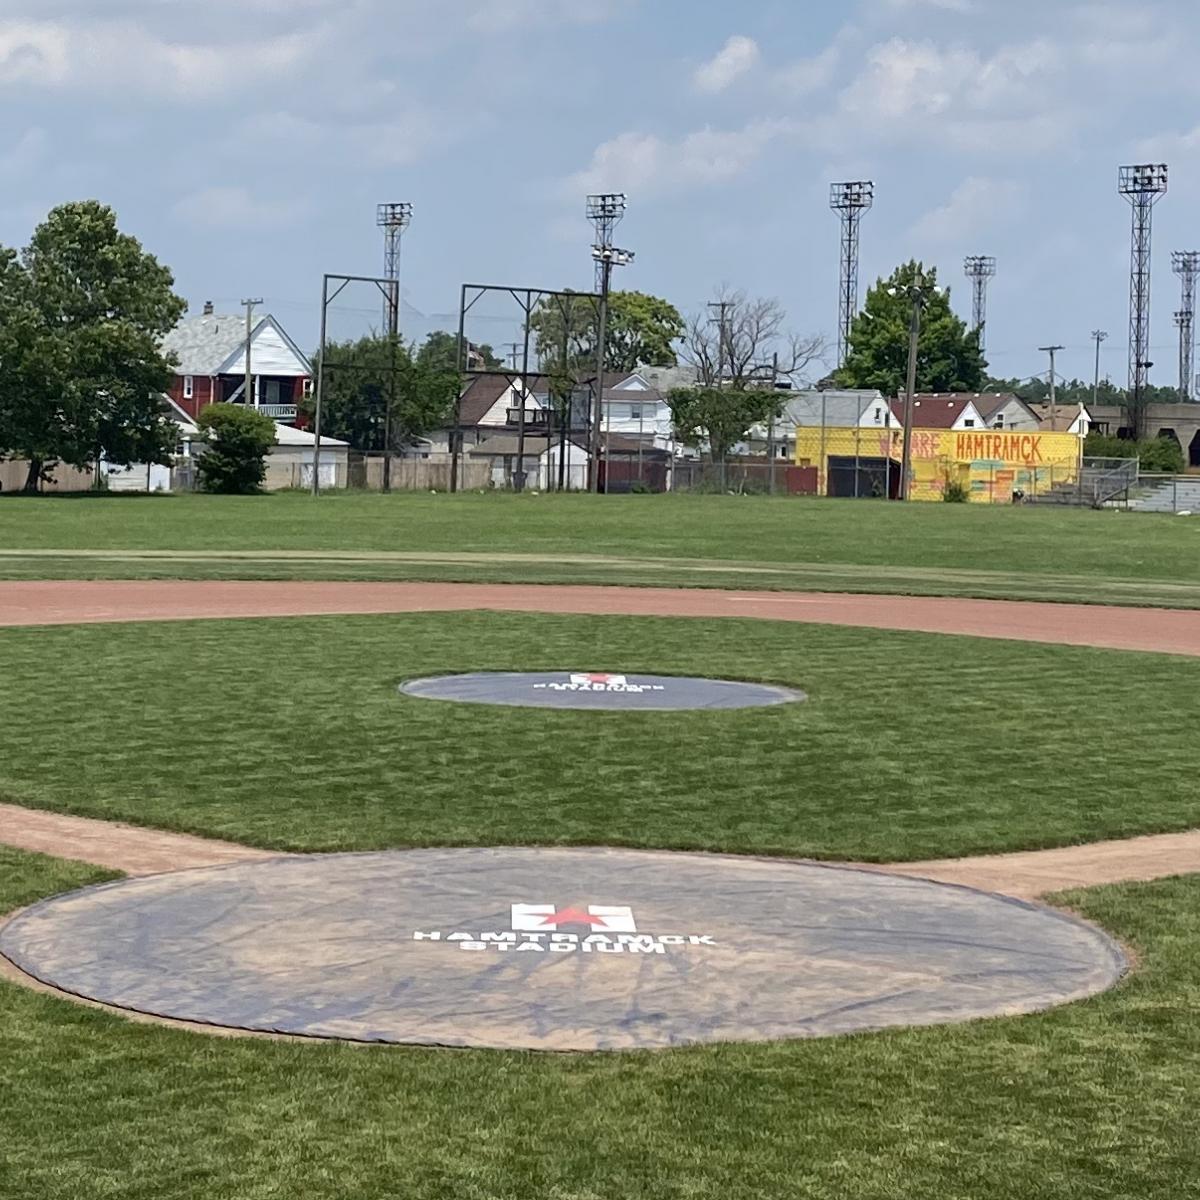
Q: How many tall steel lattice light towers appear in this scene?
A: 6